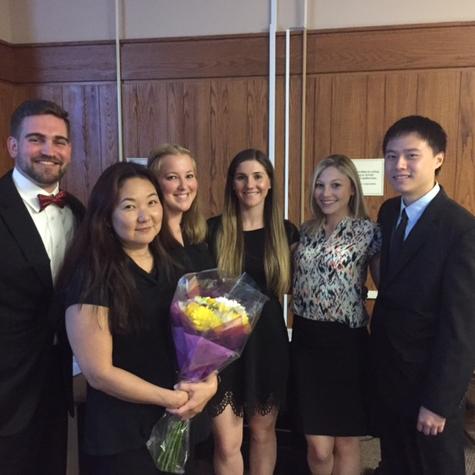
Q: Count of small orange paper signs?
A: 0